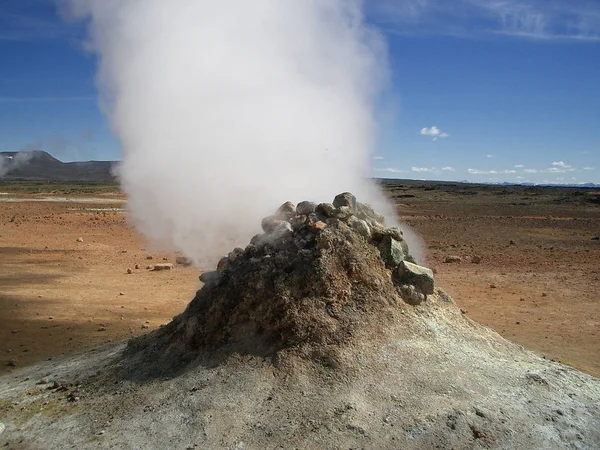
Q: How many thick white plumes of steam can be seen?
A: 1